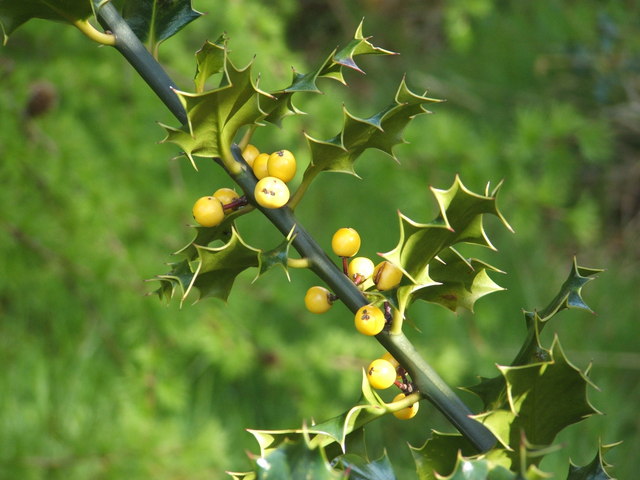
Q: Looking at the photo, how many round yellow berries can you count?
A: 14